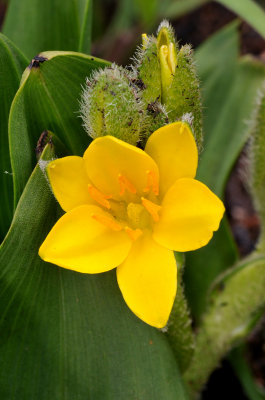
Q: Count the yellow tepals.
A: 6